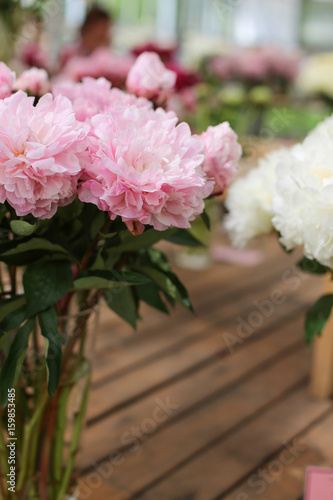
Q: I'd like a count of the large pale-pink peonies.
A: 2